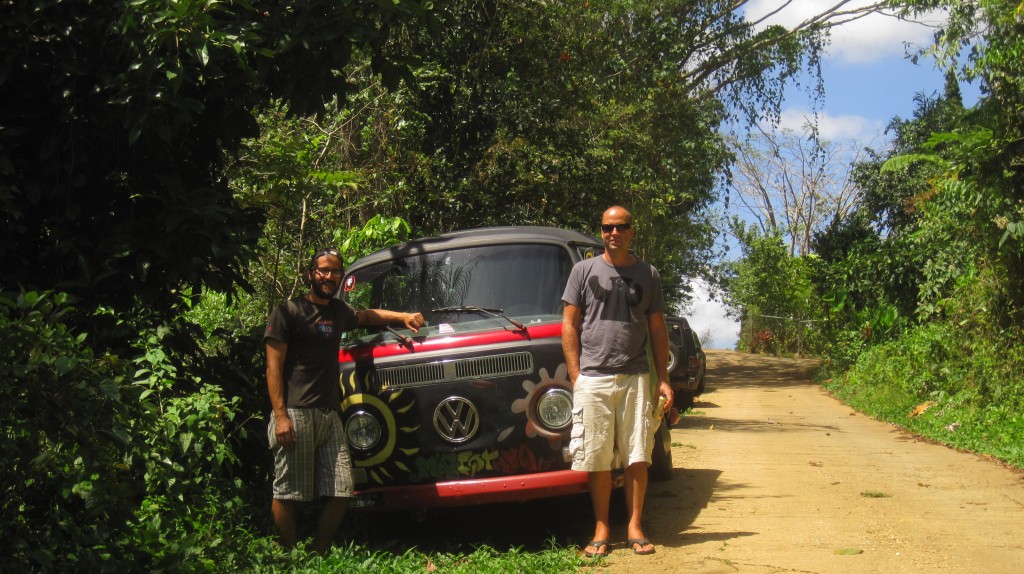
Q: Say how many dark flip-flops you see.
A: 2